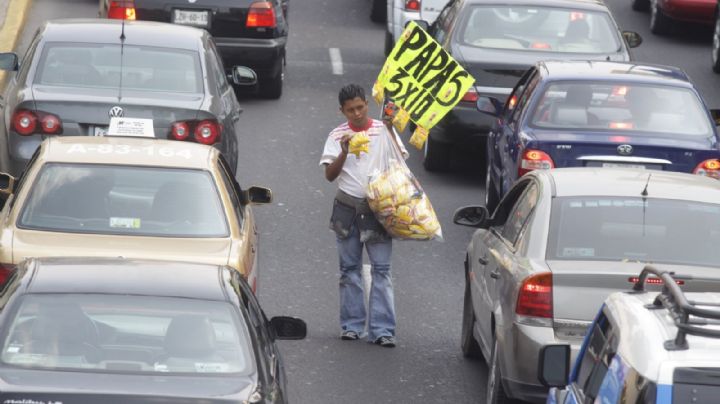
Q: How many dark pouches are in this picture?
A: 2